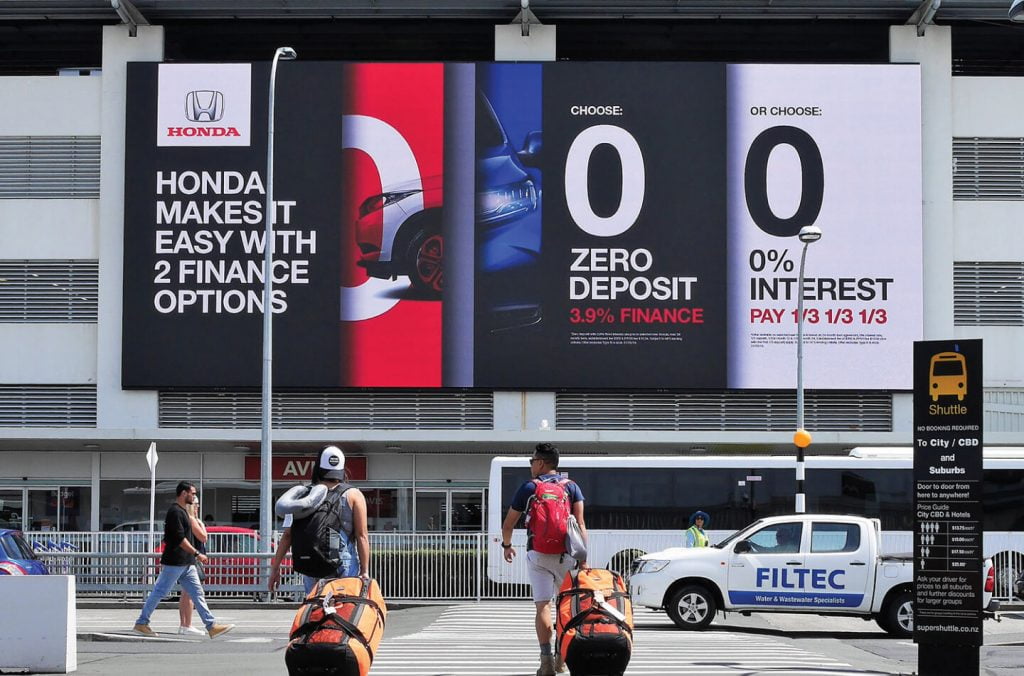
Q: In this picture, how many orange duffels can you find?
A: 2